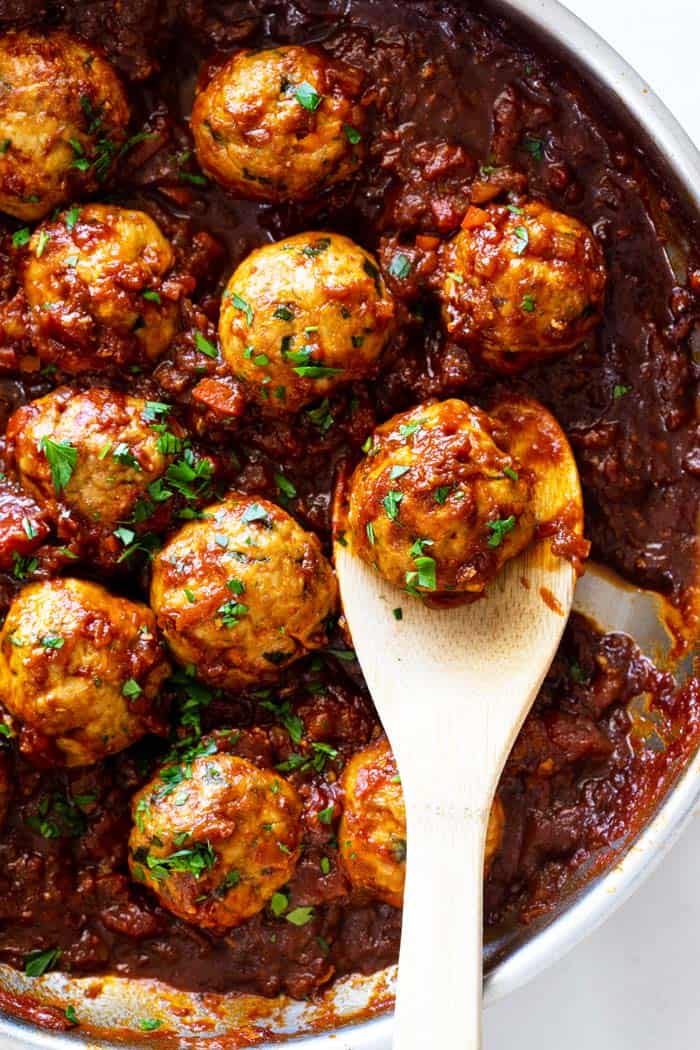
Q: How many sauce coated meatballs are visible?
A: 11